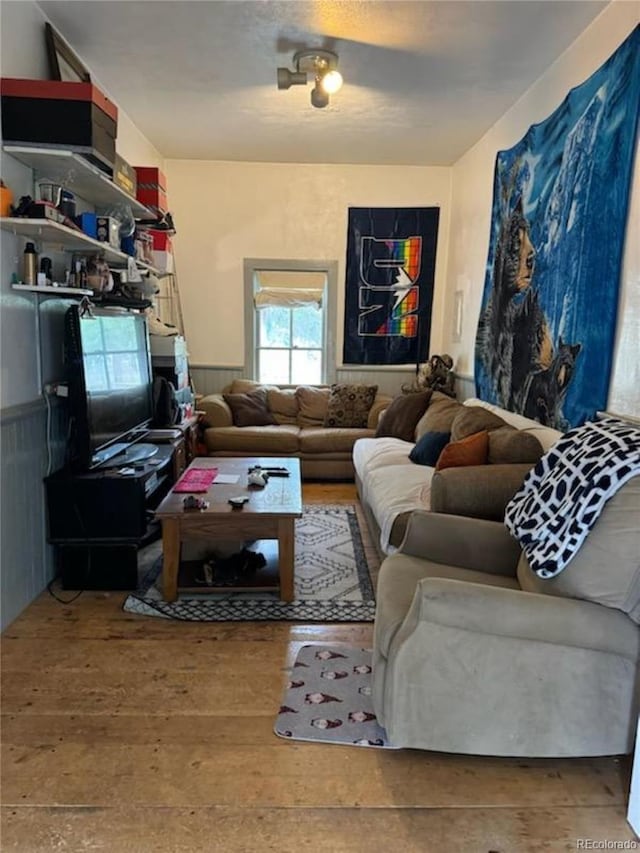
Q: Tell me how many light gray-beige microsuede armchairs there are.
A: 1